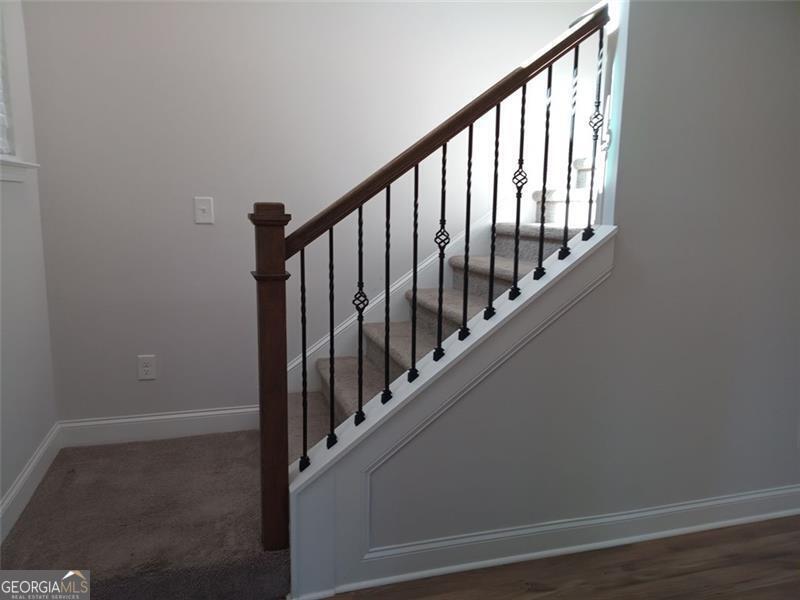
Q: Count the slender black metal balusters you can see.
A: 12